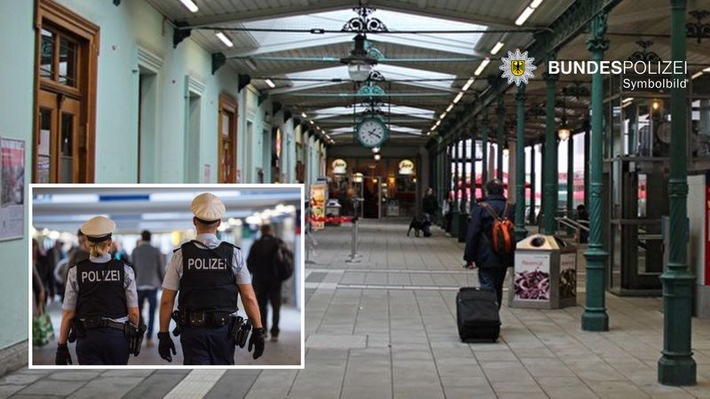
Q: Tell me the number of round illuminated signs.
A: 2